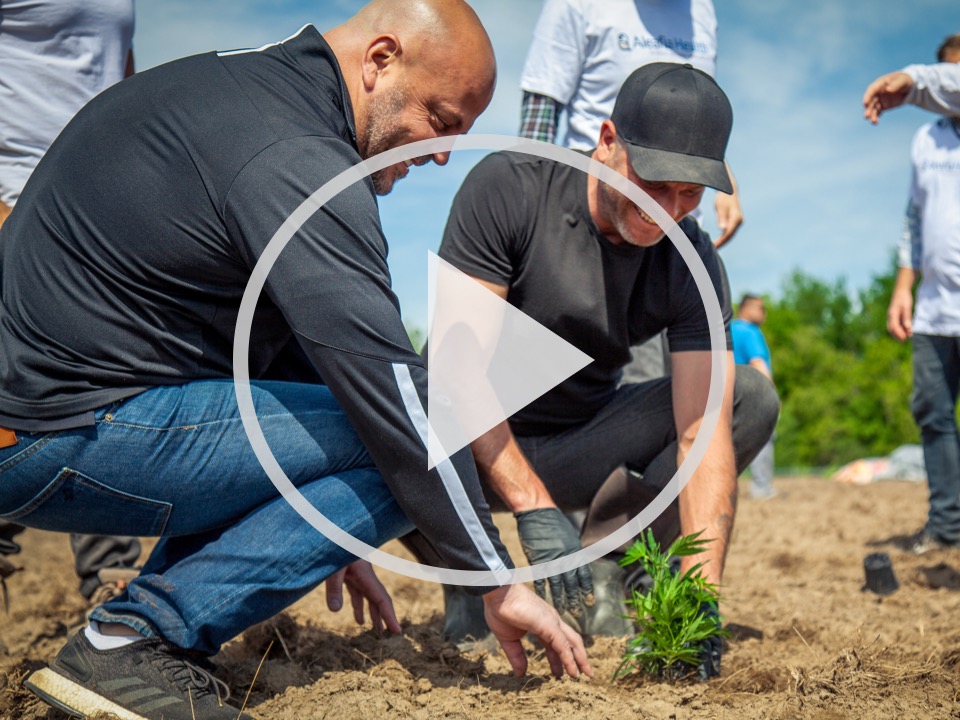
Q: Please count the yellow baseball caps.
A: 0